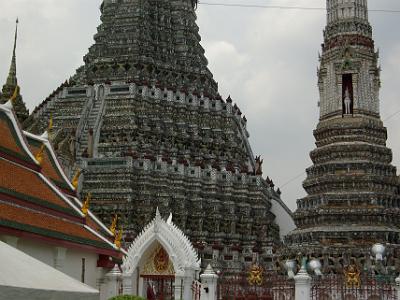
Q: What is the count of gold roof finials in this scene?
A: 7